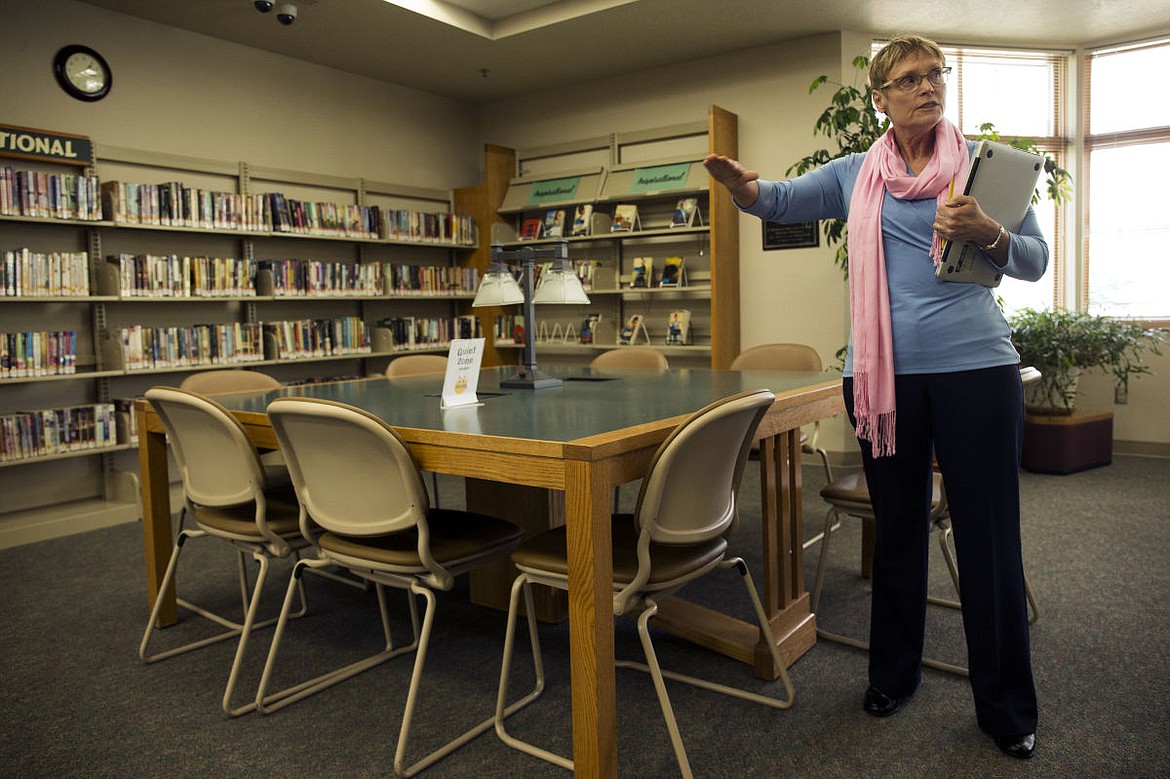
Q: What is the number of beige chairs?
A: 8